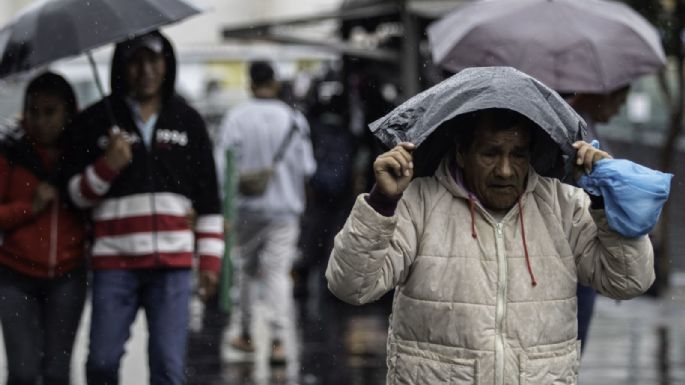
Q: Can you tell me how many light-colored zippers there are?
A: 2